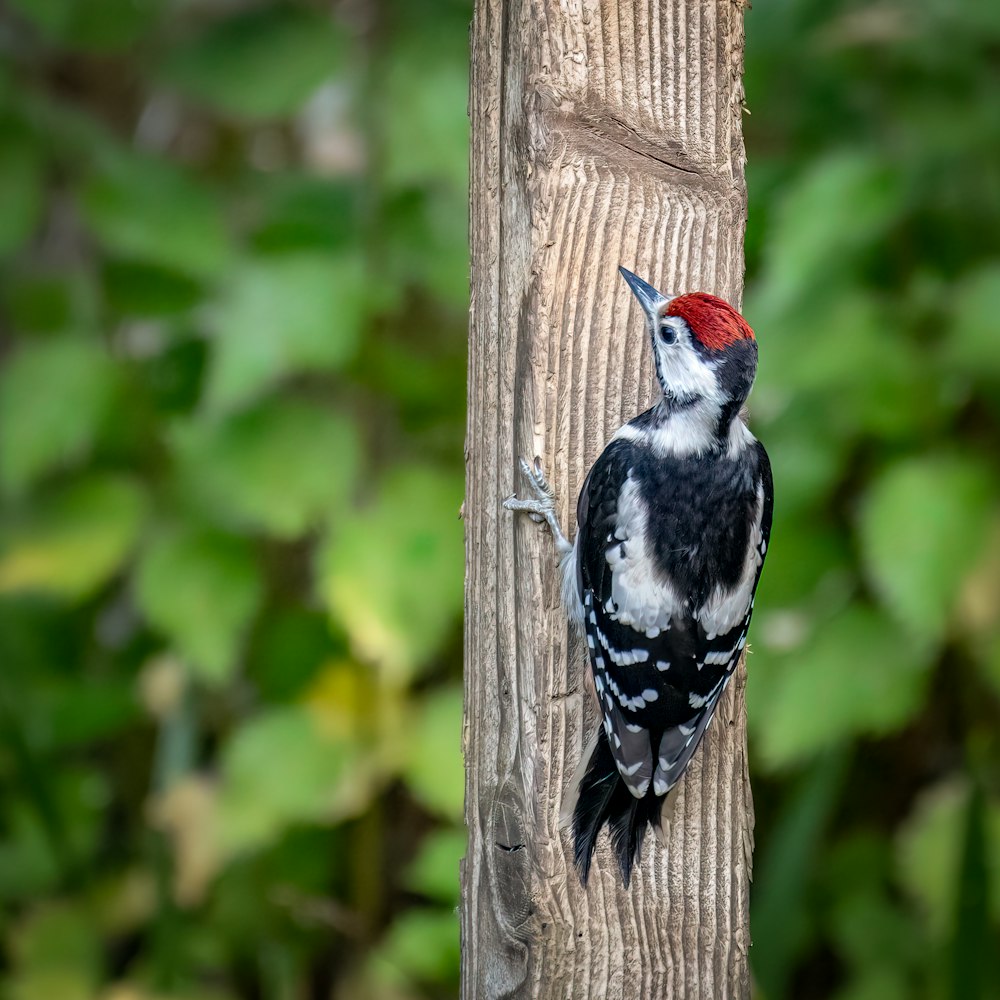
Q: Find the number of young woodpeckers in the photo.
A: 1